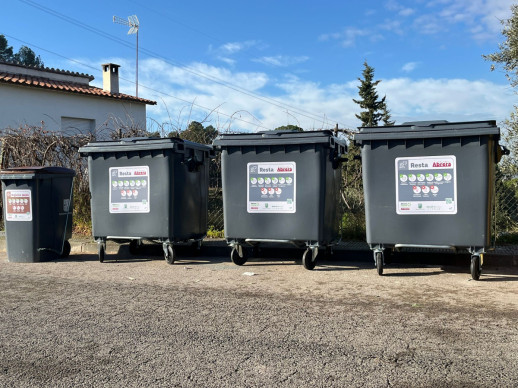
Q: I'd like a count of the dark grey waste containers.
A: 4